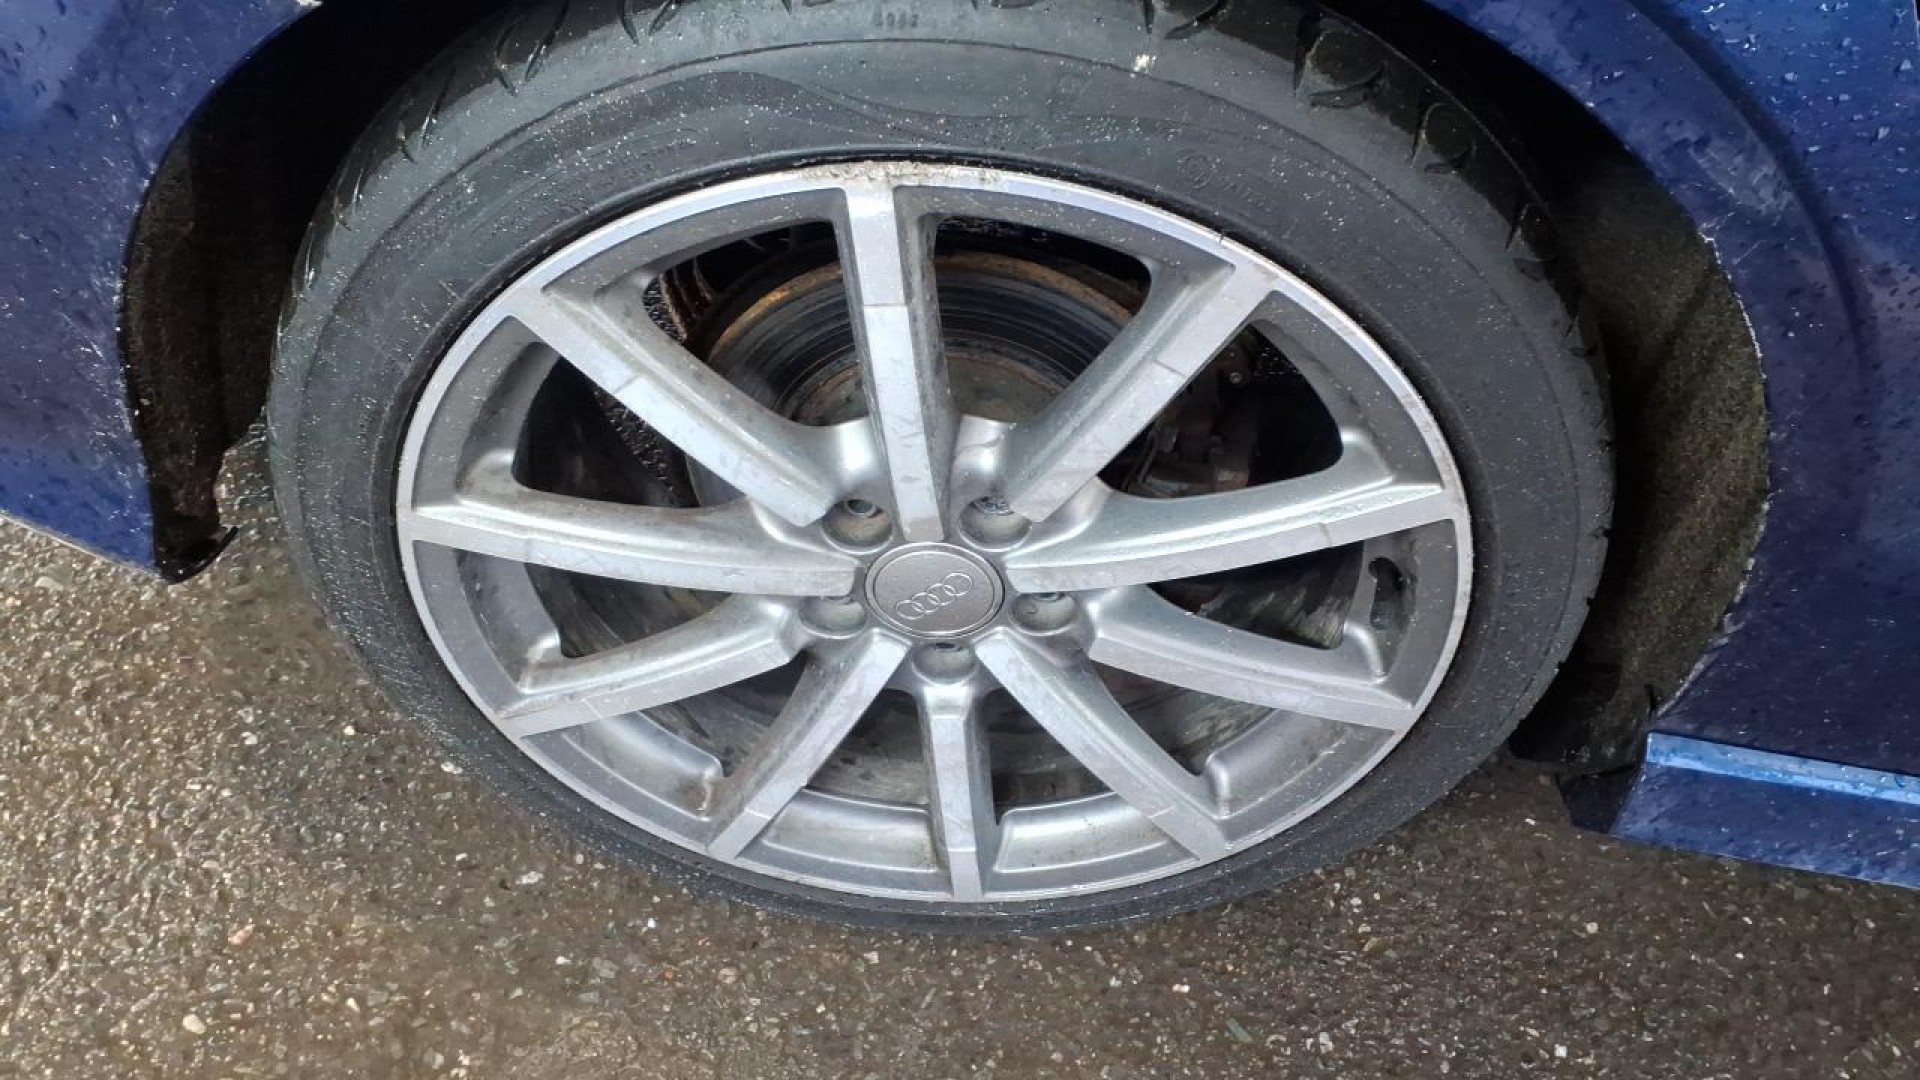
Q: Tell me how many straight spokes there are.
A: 10